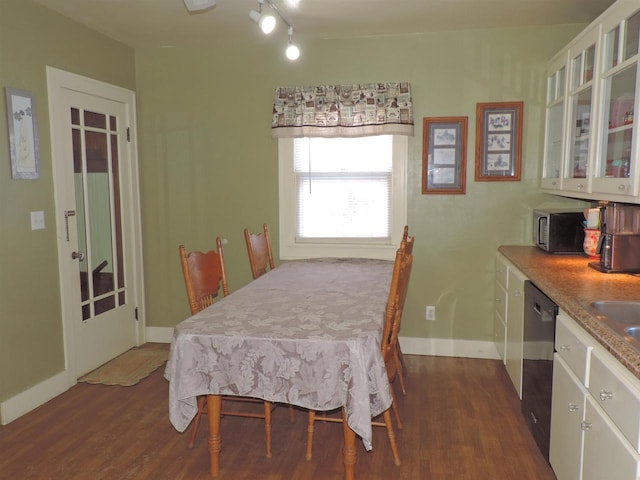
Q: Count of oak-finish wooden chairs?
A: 4